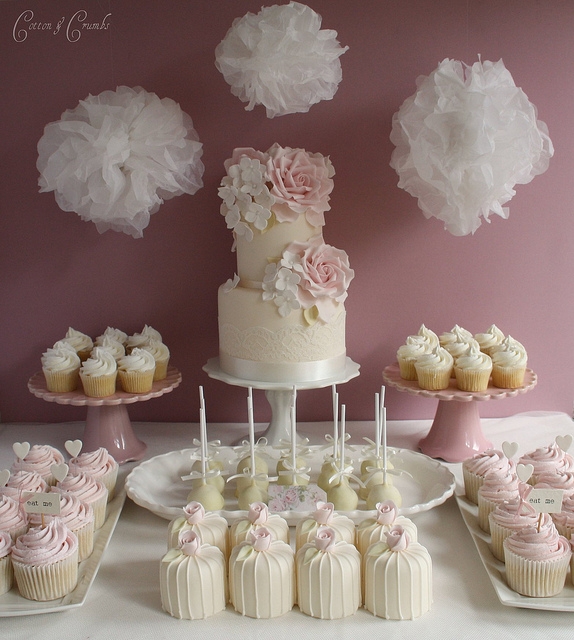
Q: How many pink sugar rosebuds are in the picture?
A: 8